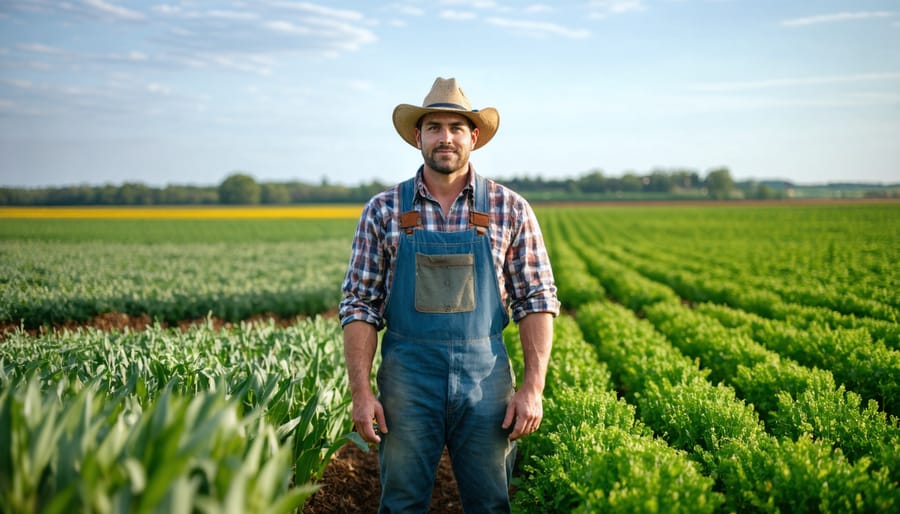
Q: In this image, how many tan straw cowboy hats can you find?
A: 1